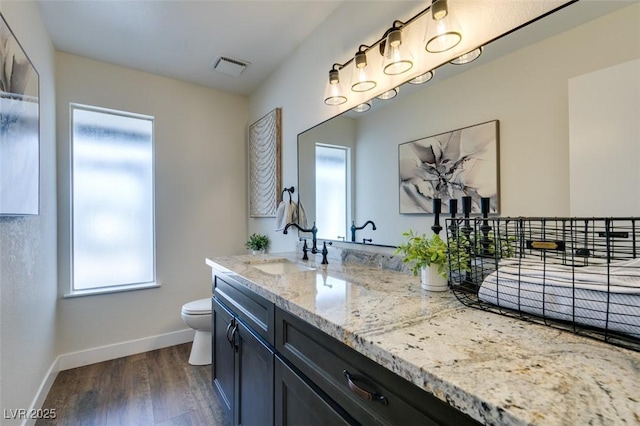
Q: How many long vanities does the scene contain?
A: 1